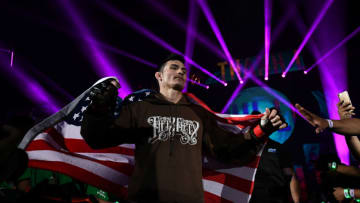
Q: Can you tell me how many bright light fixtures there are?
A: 6